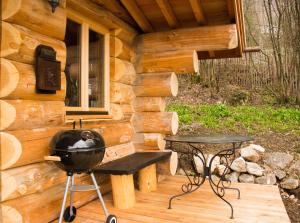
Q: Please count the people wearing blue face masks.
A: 0